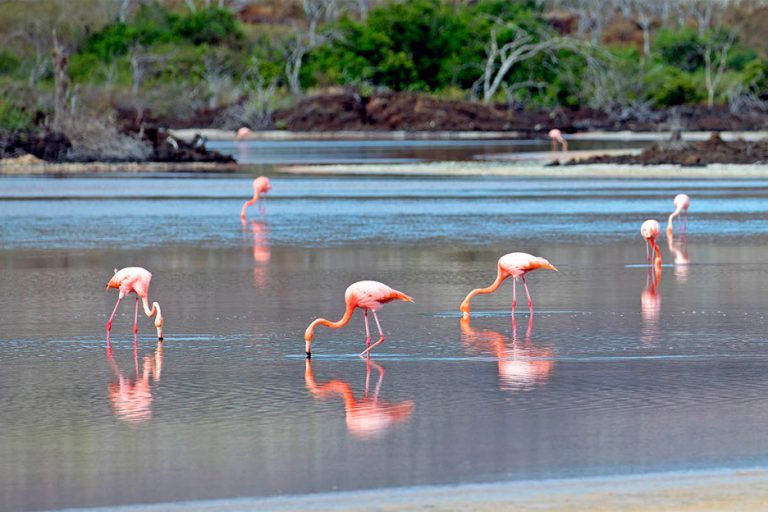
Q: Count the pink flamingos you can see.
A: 8